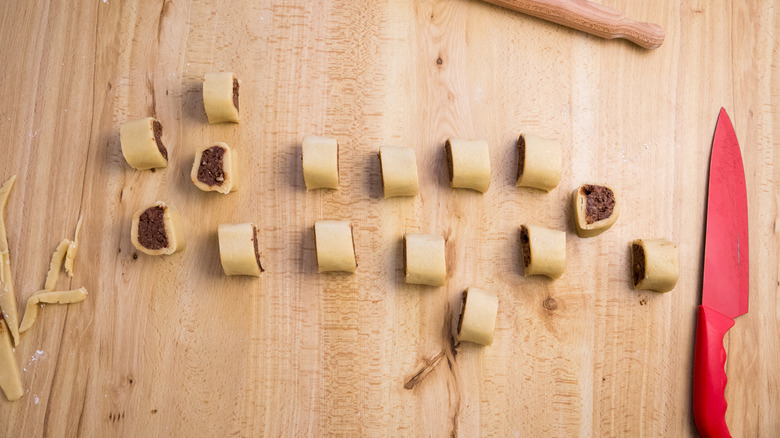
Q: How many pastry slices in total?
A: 15